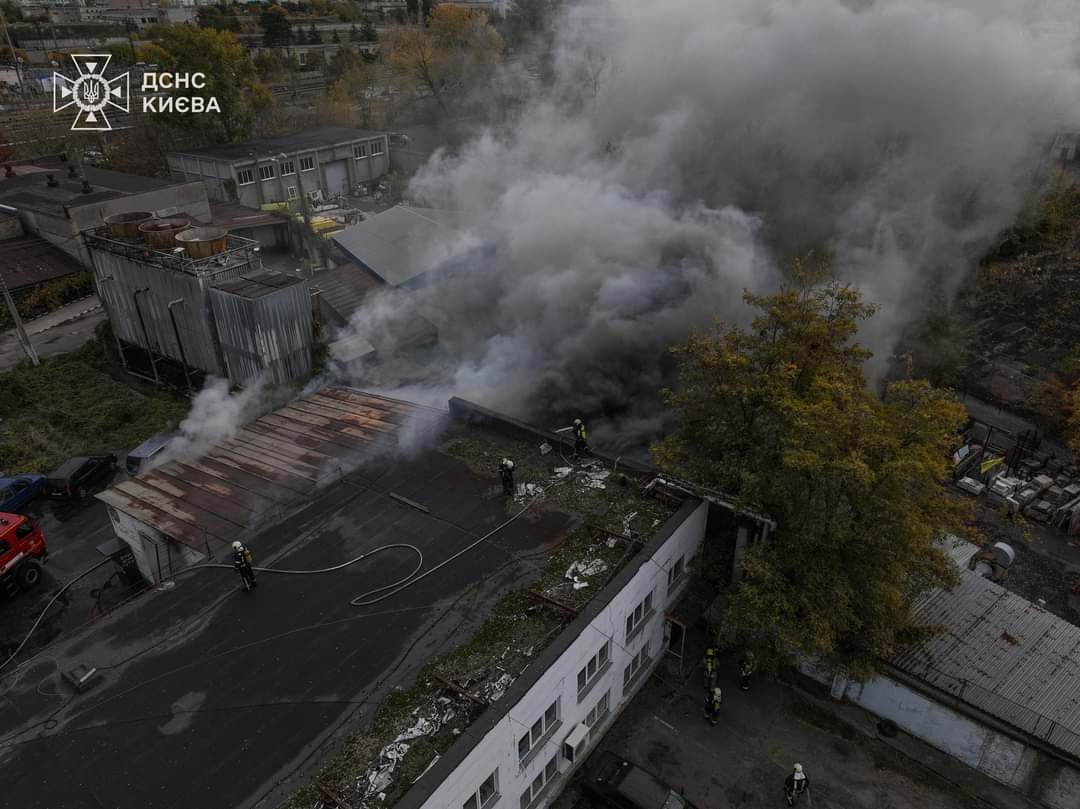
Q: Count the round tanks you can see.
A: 3